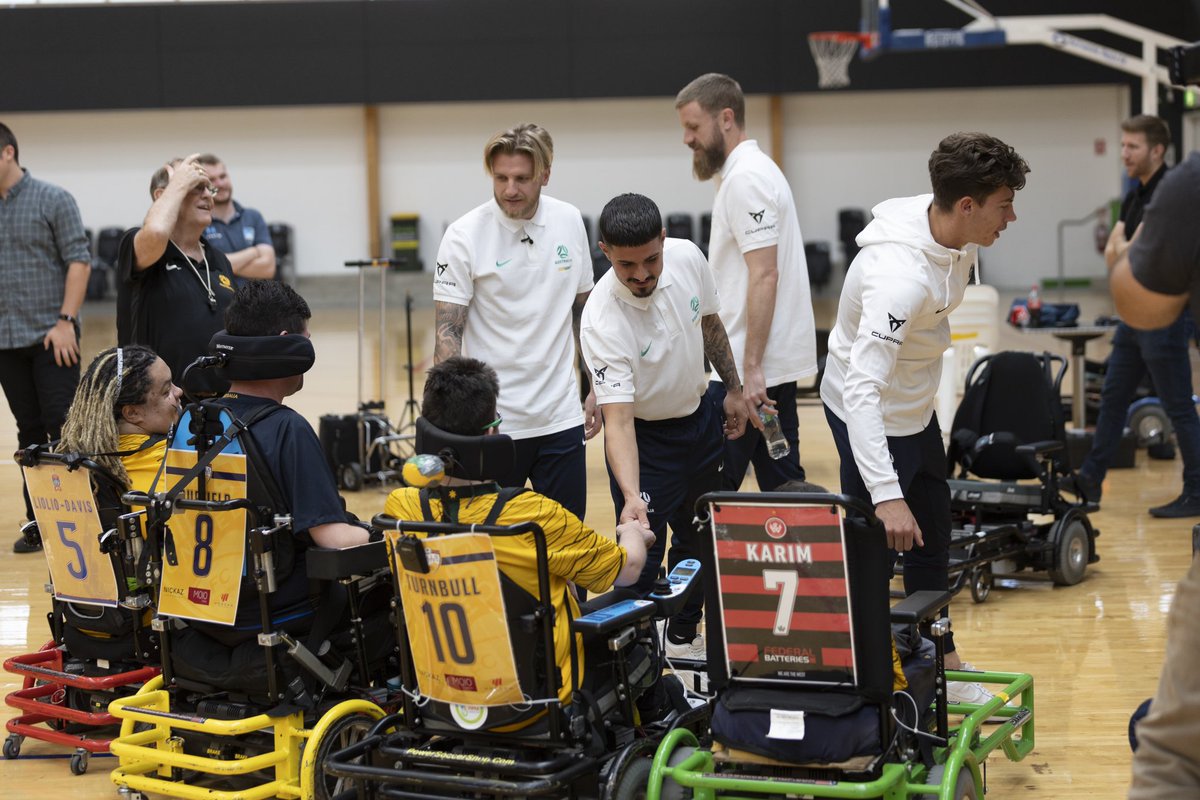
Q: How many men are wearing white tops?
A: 4